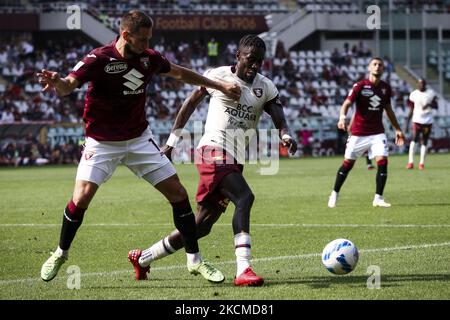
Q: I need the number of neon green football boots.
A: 2